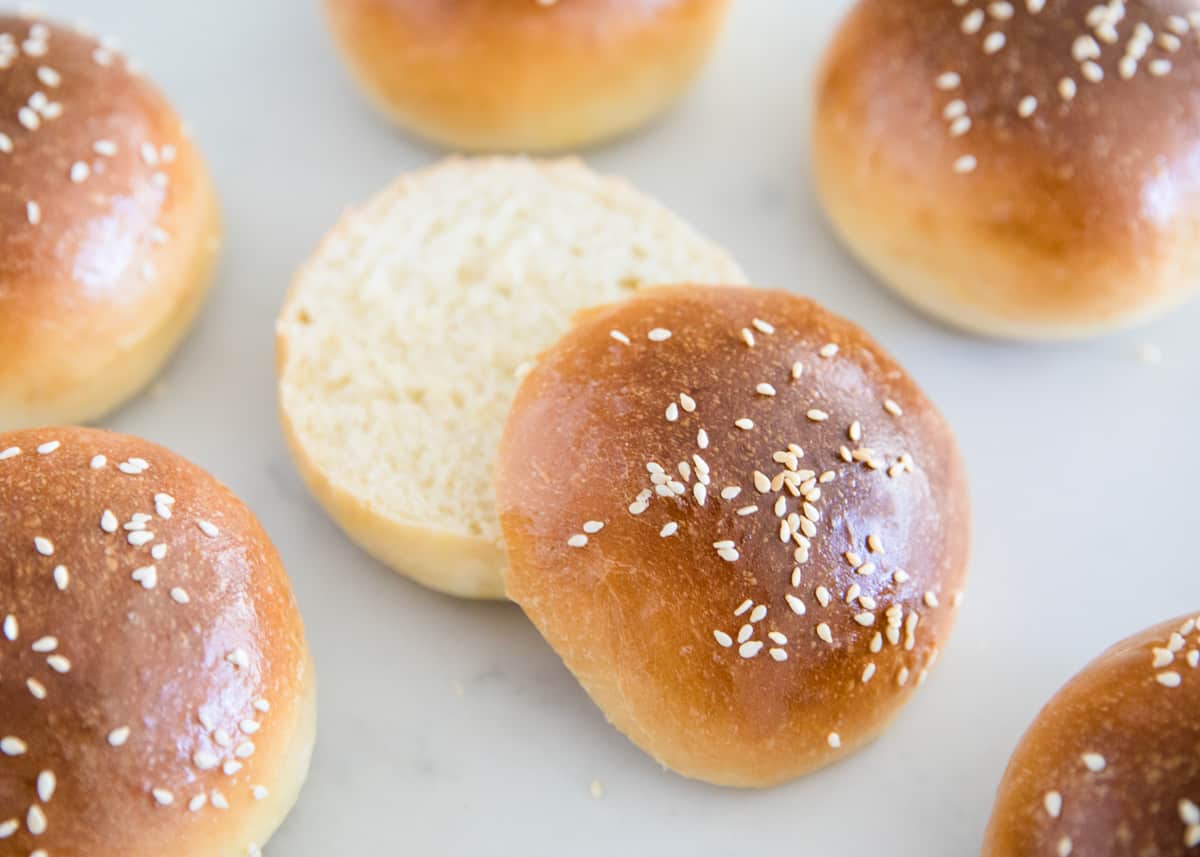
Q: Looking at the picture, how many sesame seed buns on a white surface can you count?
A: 6